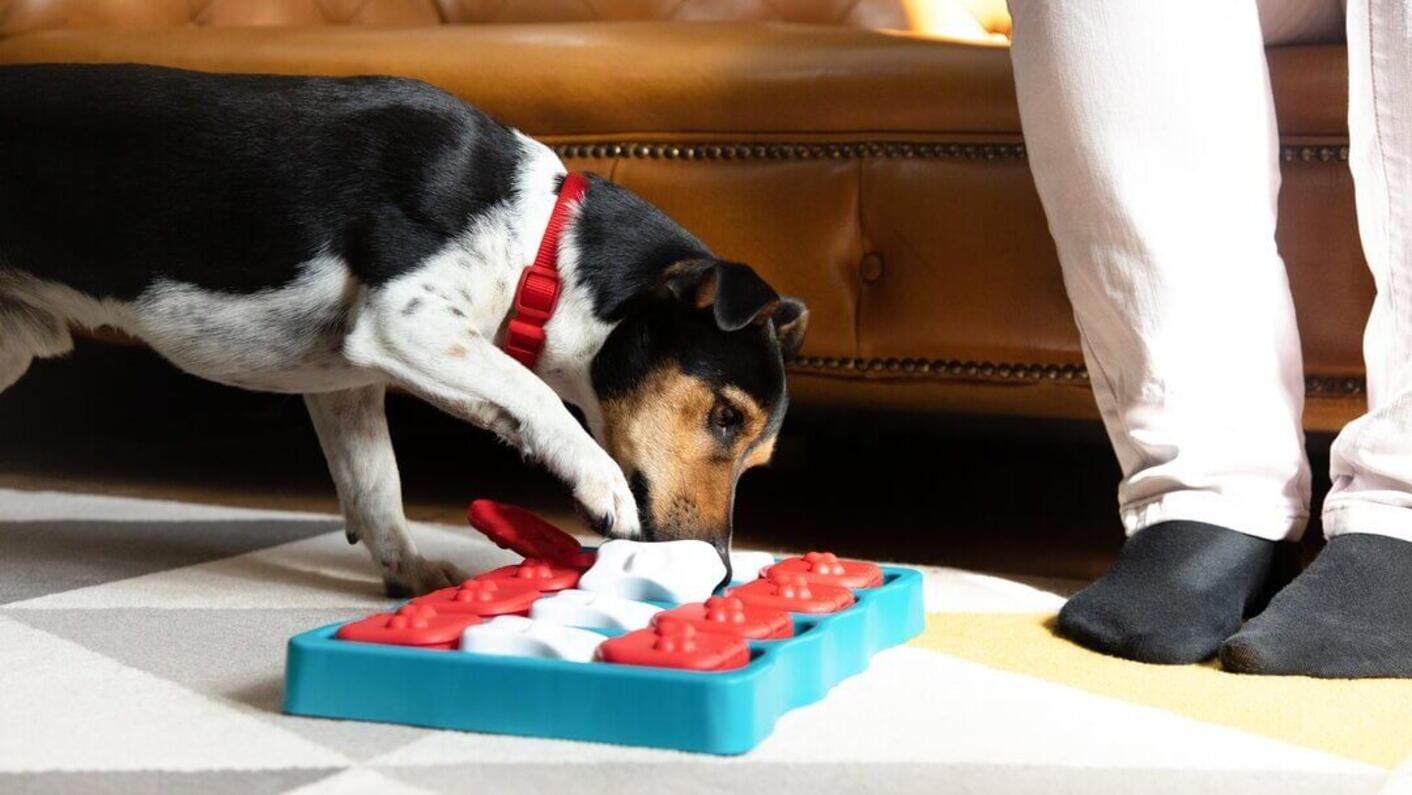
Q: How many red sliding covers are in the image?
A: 8